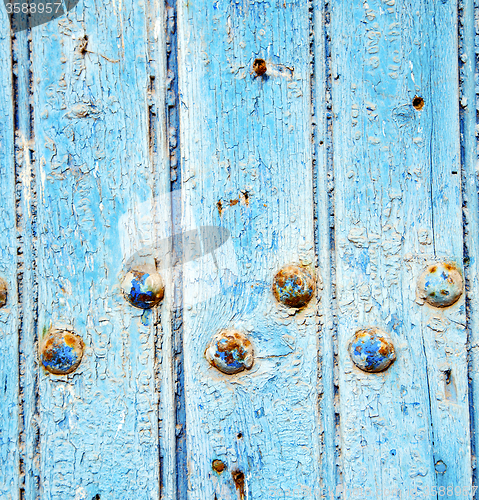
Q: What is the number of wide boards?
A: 3